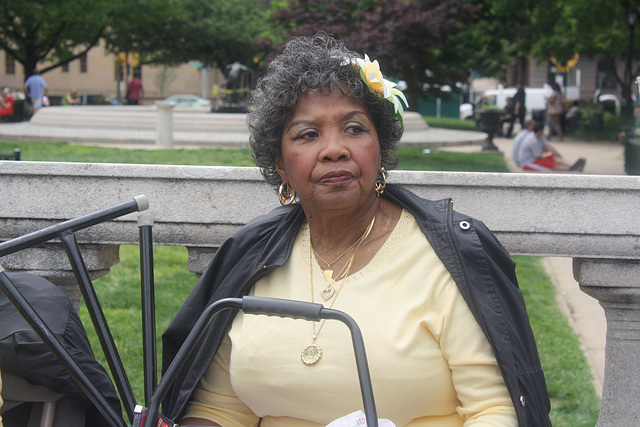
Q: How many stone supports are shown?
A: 3